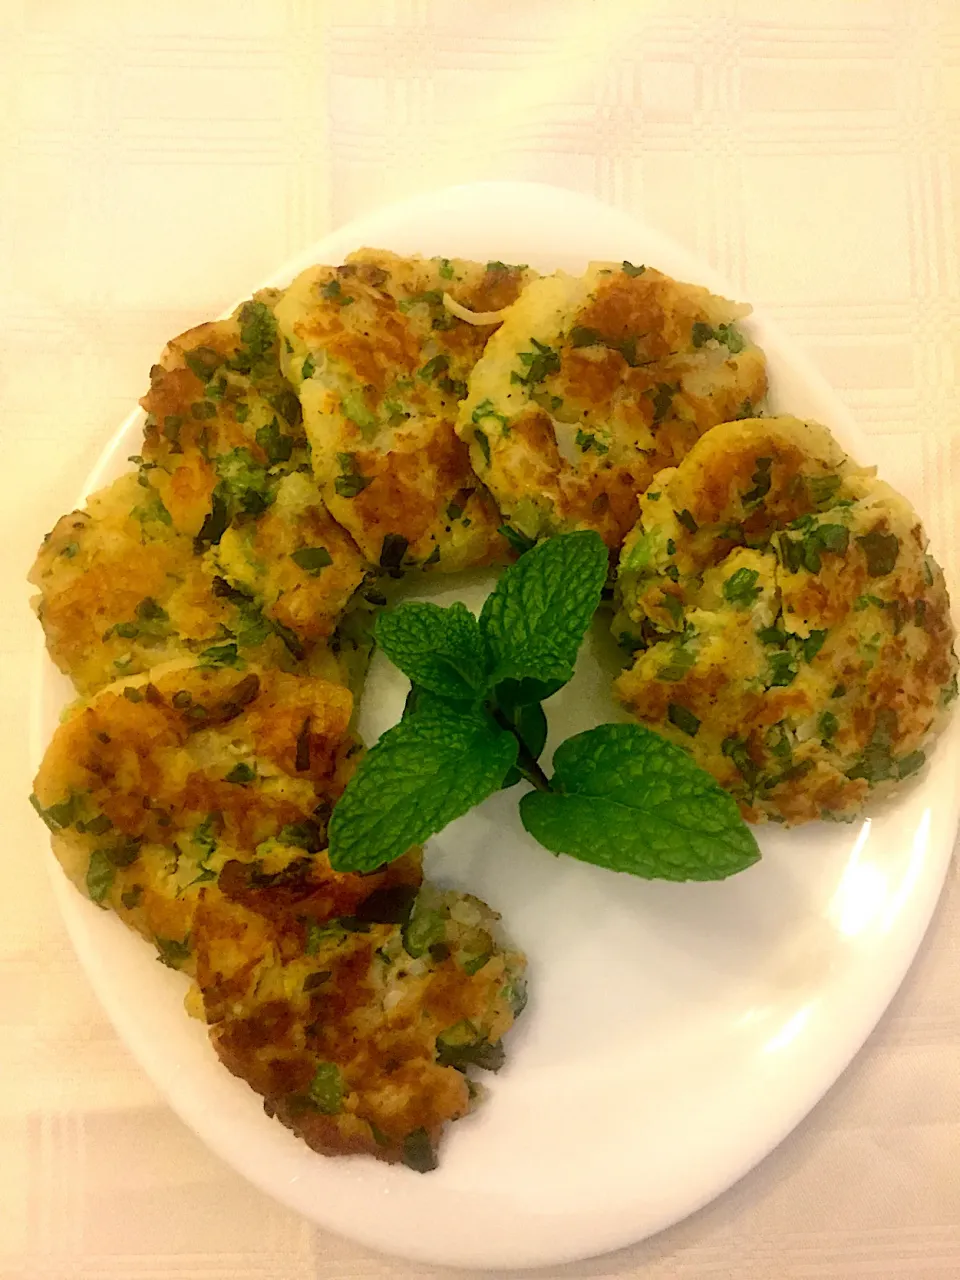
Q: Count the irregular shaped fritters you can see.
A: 7